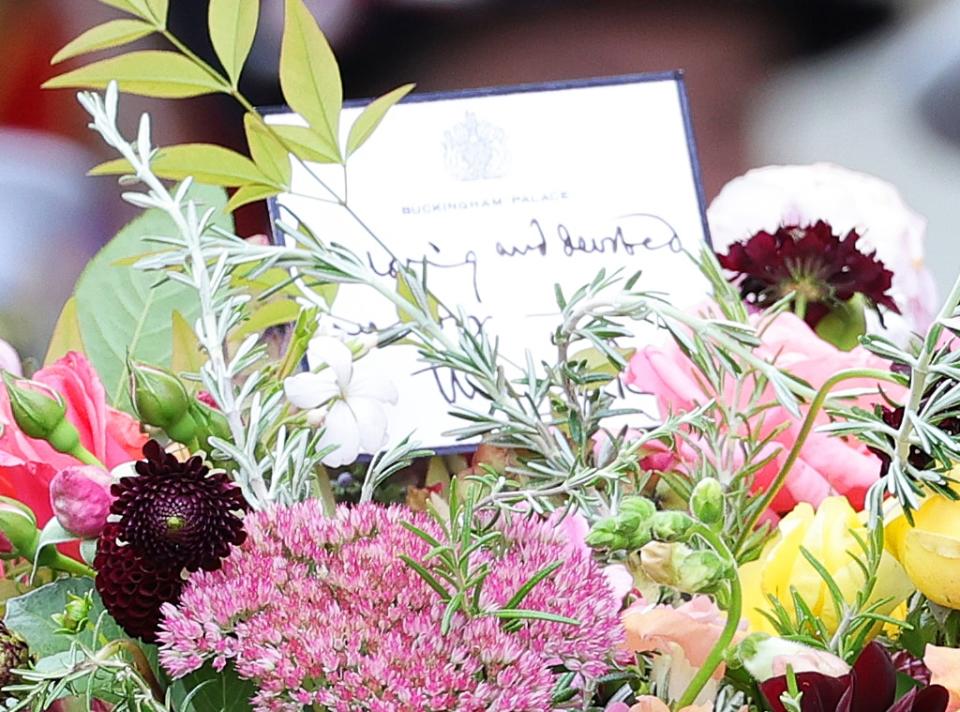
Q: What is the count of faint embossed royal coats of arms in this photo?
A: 1